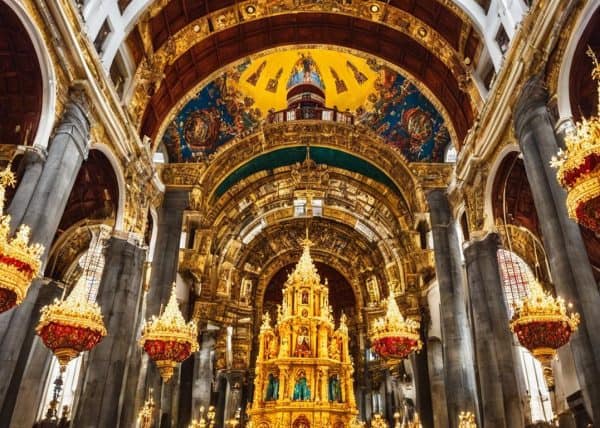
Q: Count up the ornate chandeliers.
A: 6